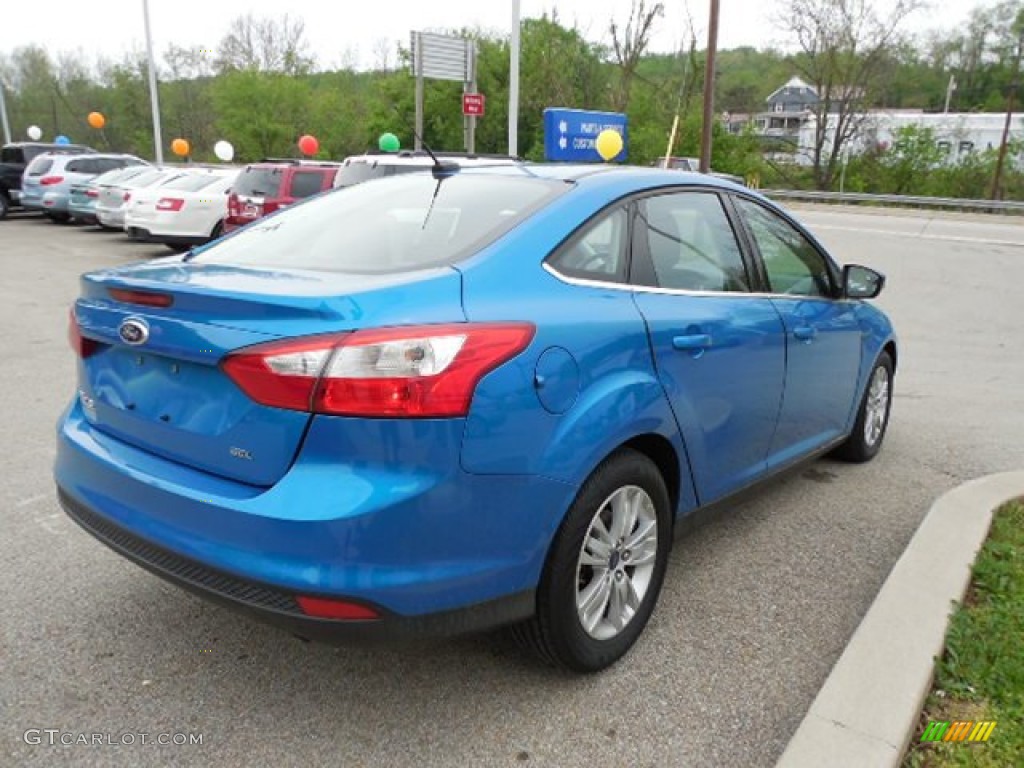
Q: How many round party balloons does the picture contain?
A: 8